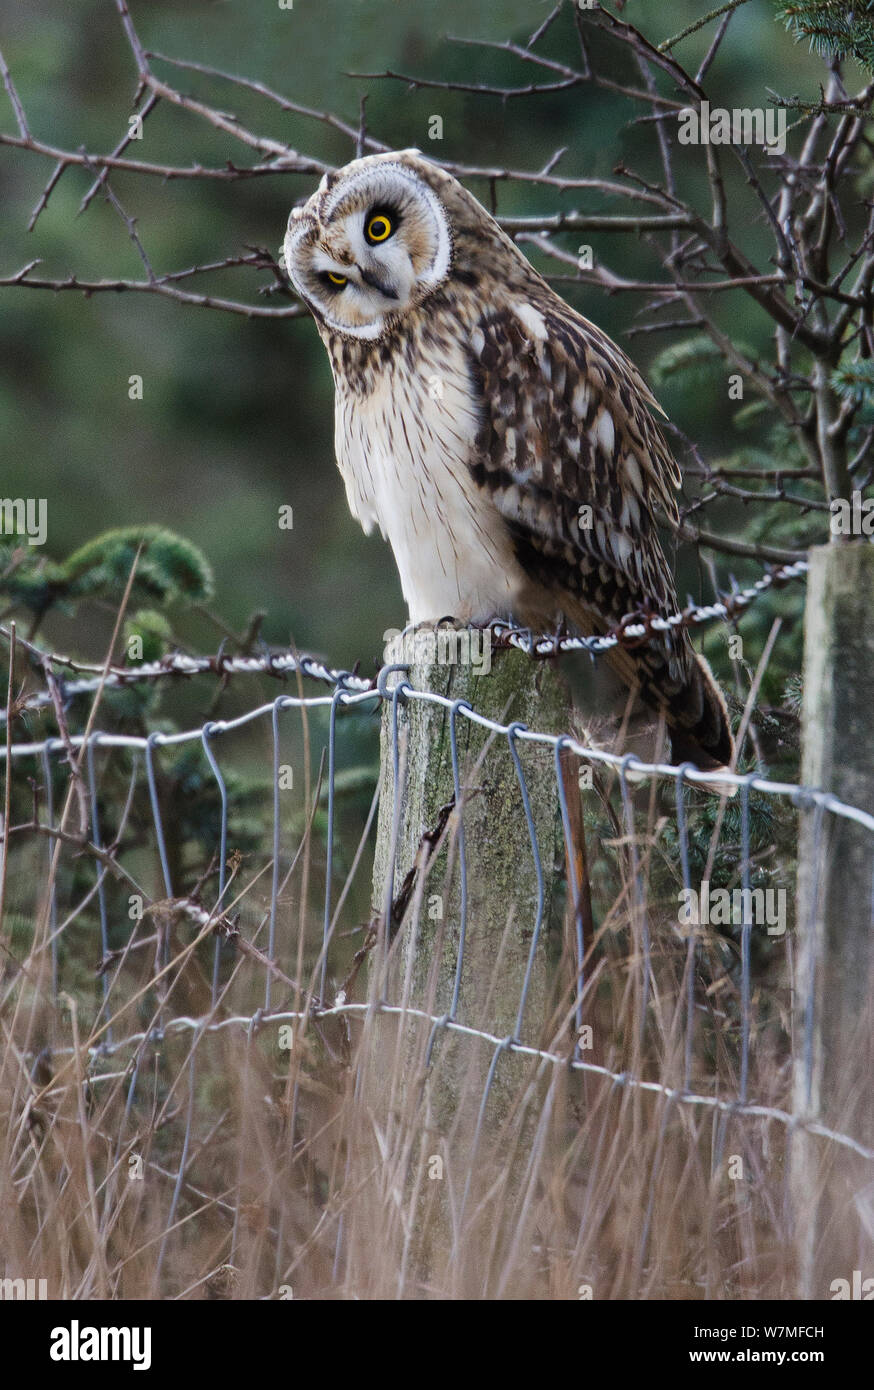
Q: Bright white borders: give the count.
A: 2